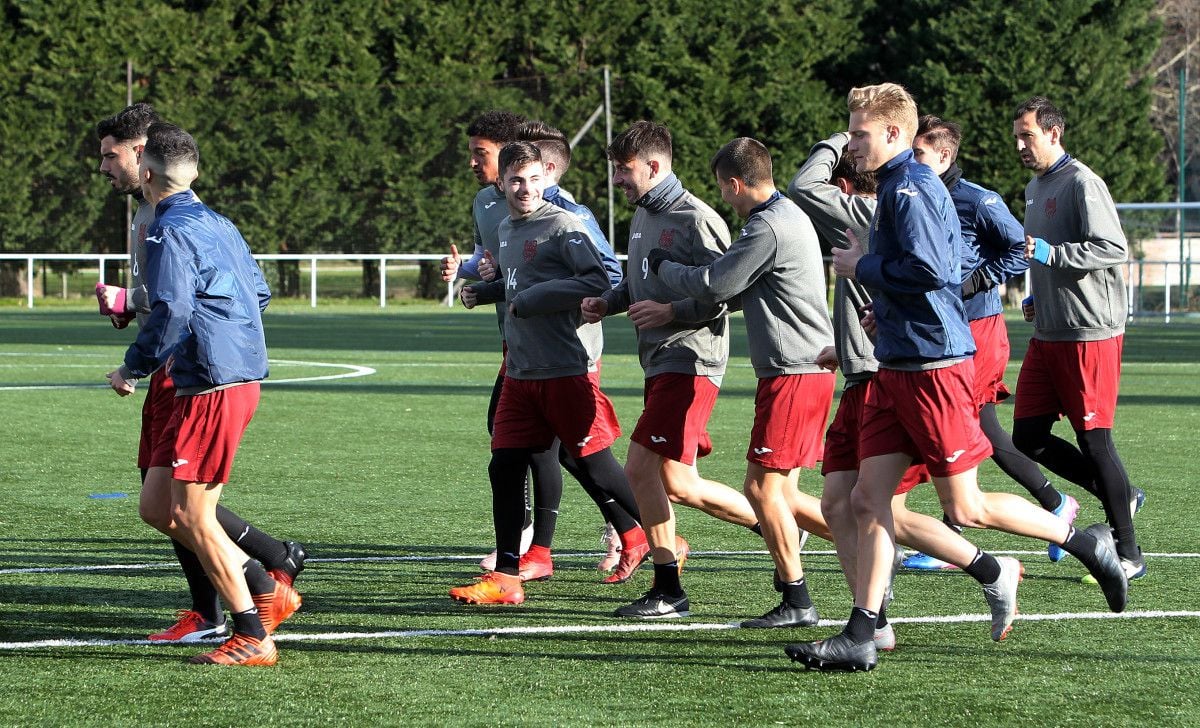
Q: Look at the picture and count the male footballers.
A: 11